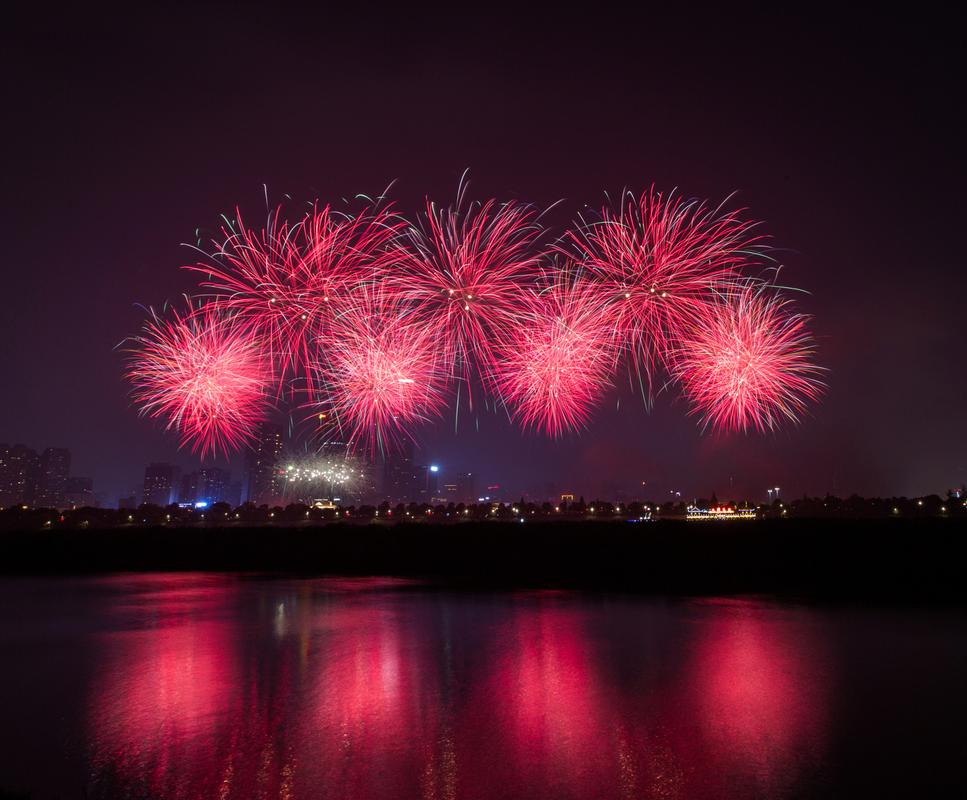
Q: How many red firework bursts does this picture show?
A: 7